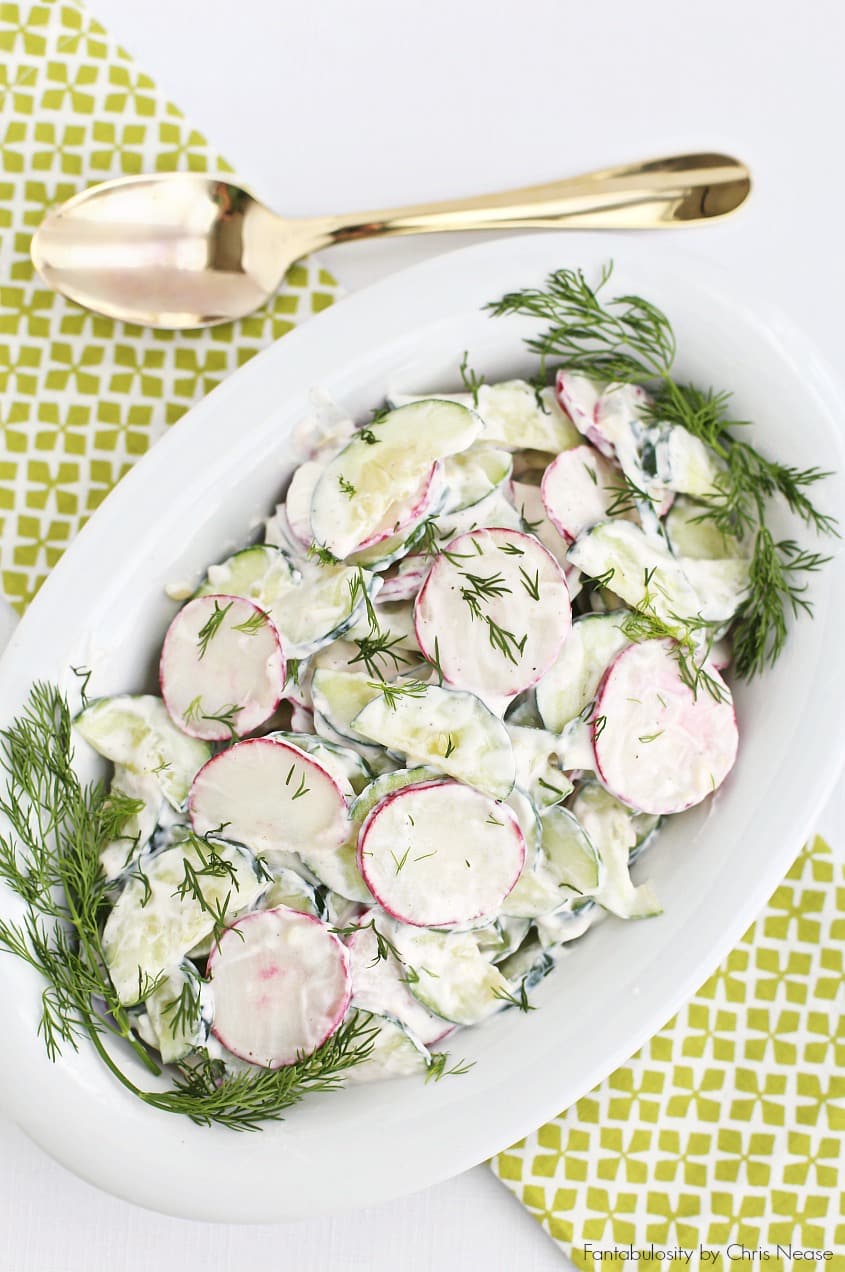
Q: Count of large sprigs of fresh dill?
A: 2